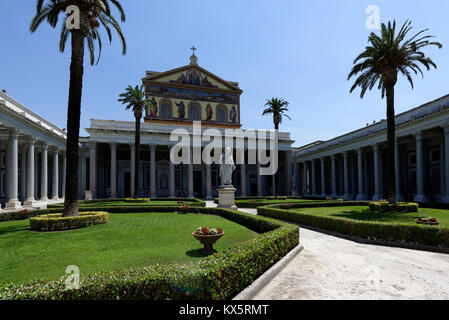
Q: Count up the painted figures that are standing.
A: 4